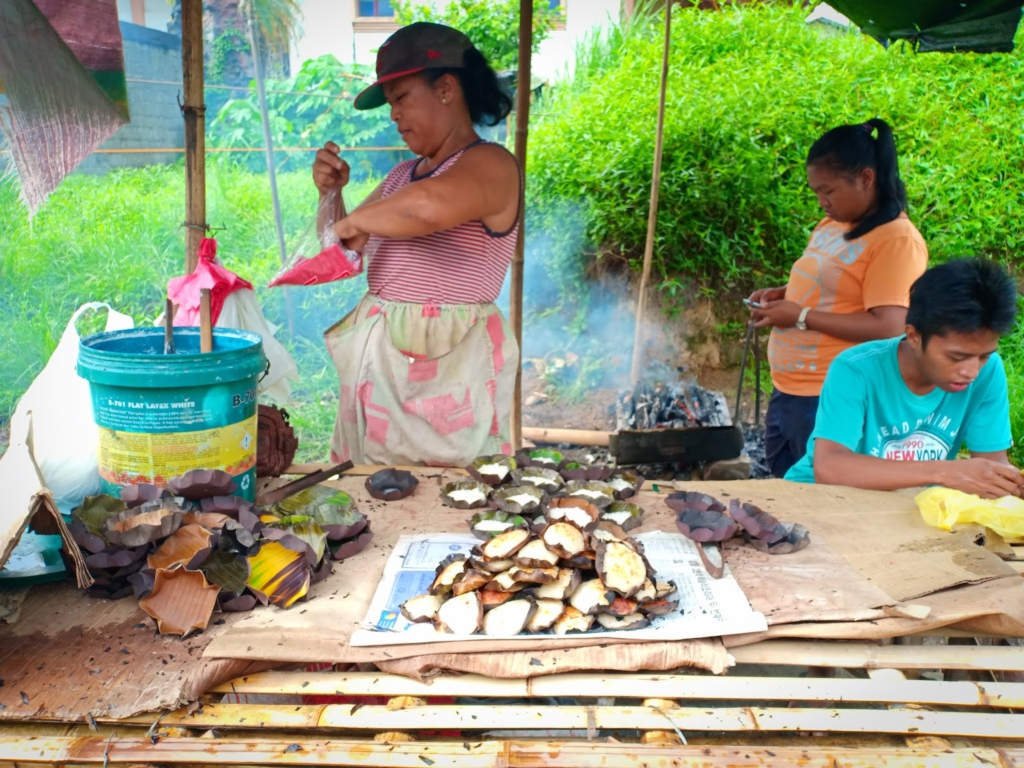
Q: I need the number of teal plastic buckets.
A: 1